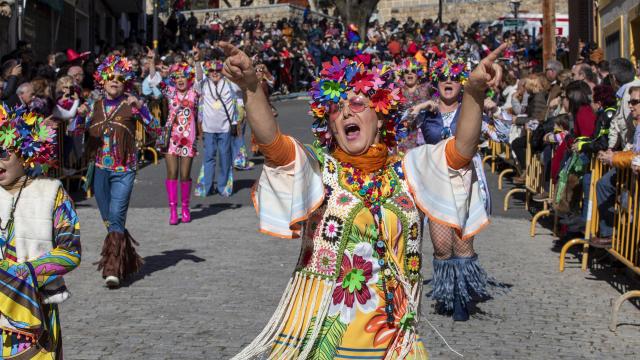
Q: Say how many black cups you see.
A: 0